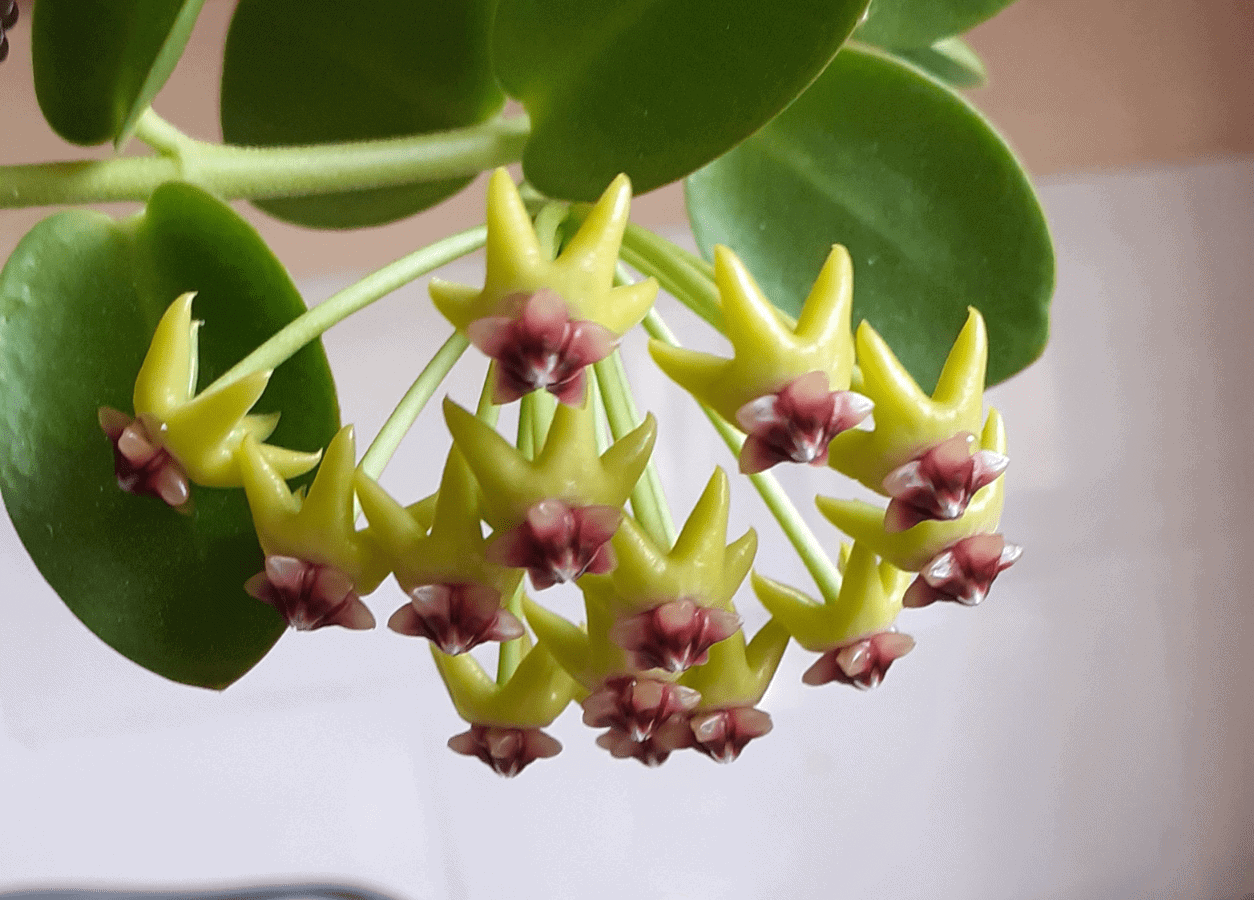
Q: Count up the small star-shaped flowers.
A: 14